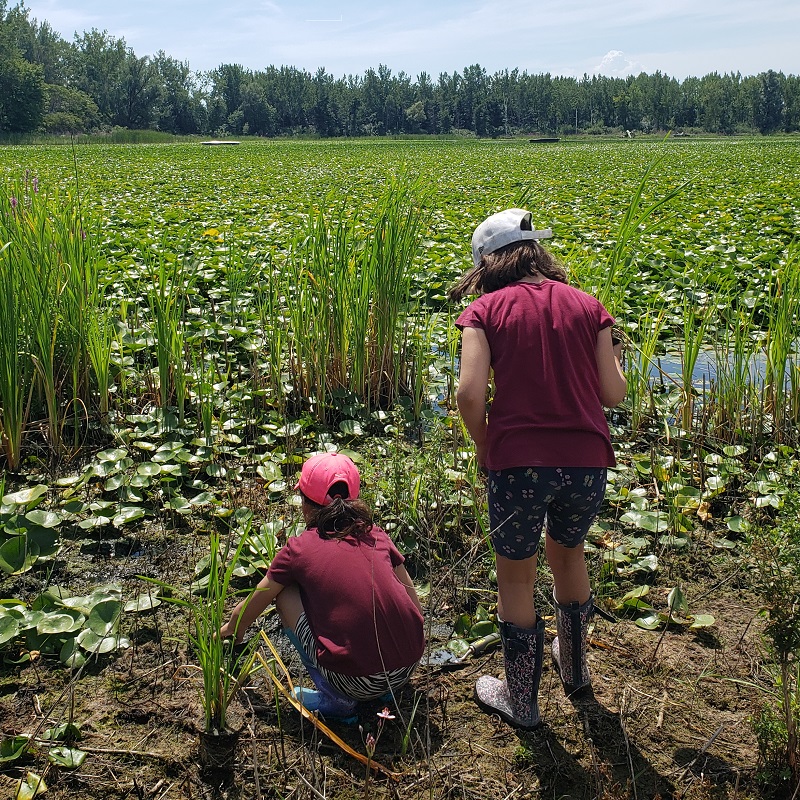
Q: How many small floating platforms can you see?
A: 2